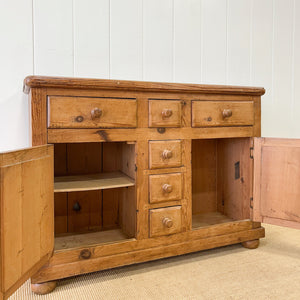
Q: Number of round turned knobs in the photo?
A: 6